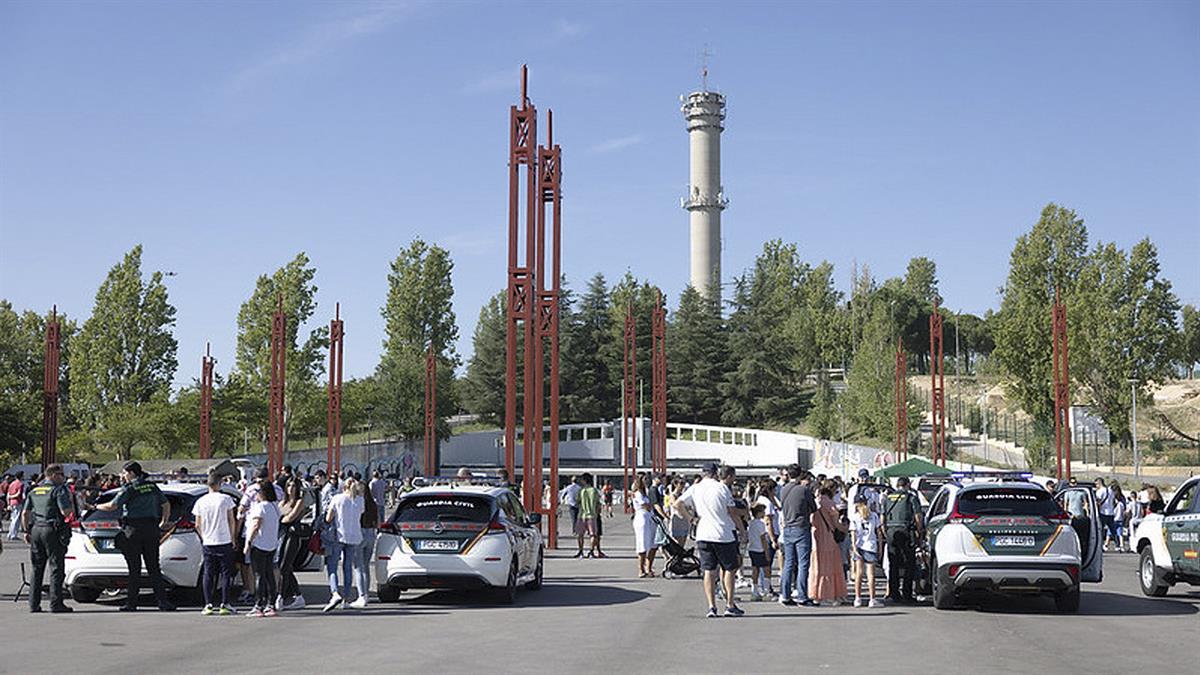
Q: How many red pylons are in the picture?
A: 12